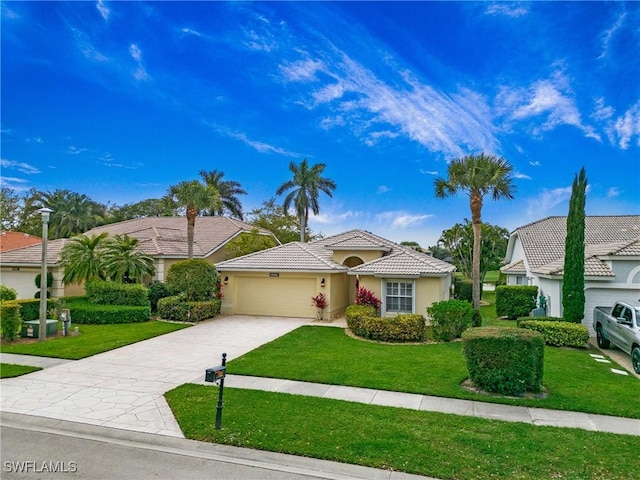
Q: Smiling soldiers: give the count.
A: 0